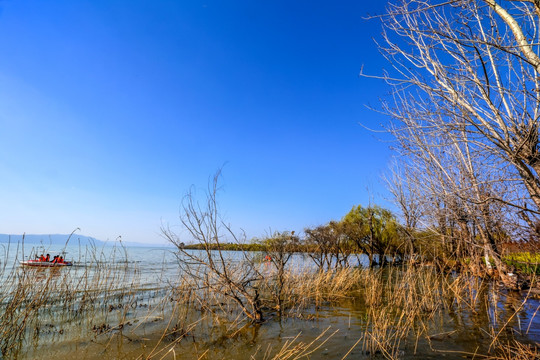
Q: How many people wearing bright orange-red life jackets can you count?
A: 5